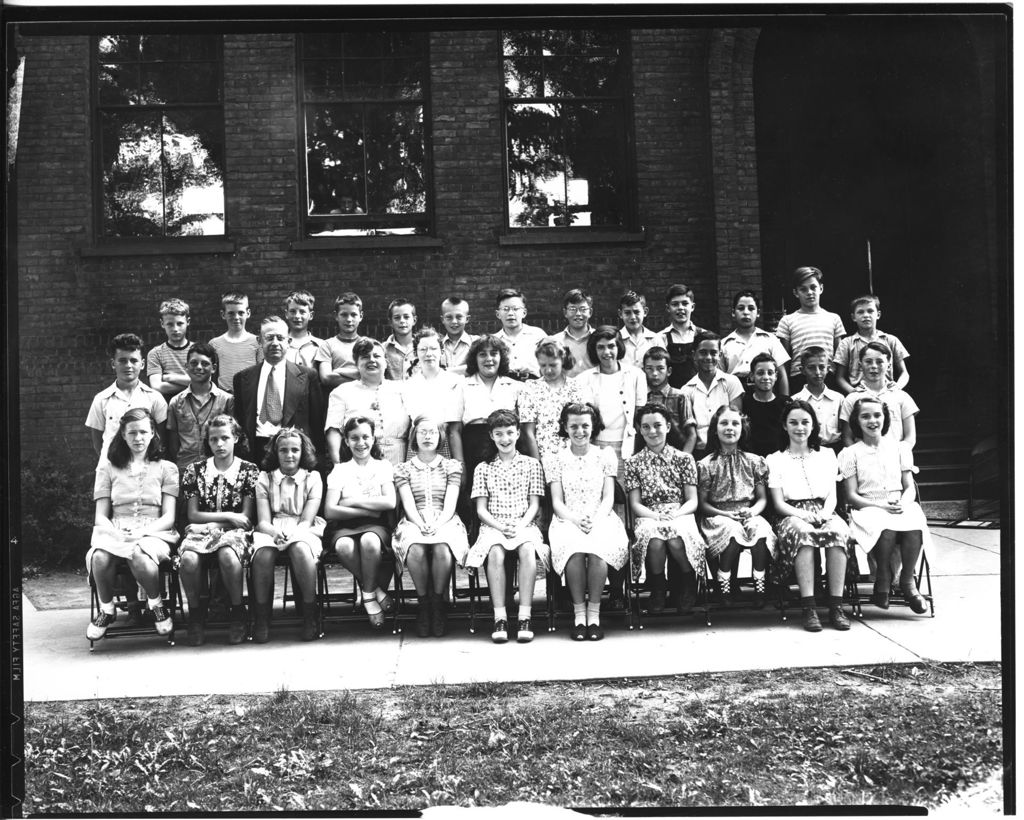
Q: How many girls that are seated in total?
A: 11